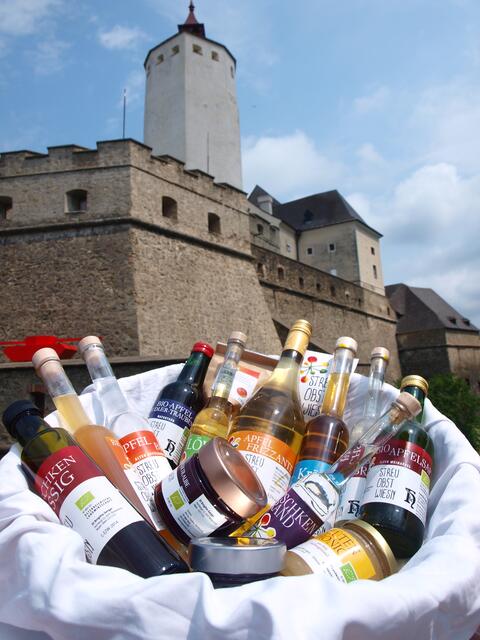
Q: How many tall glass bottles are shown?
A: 10